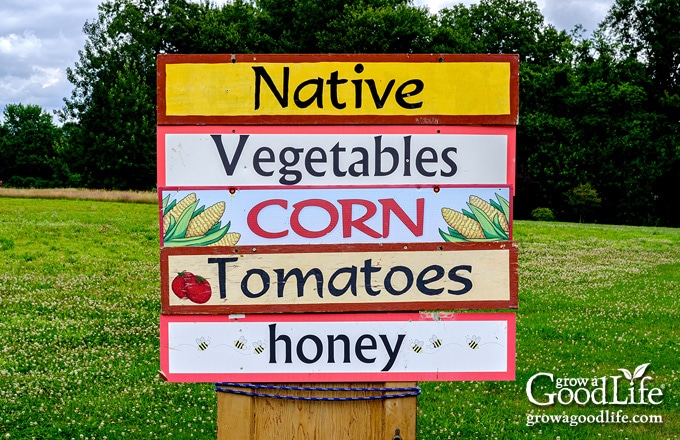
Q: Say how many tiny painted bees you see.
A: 6